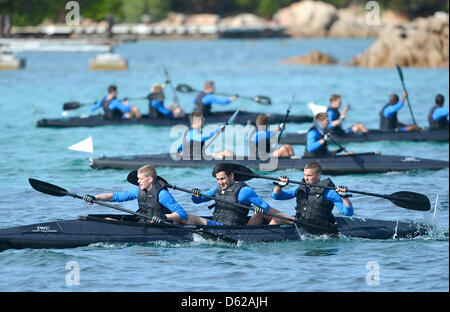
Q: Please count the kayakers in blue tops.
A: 12